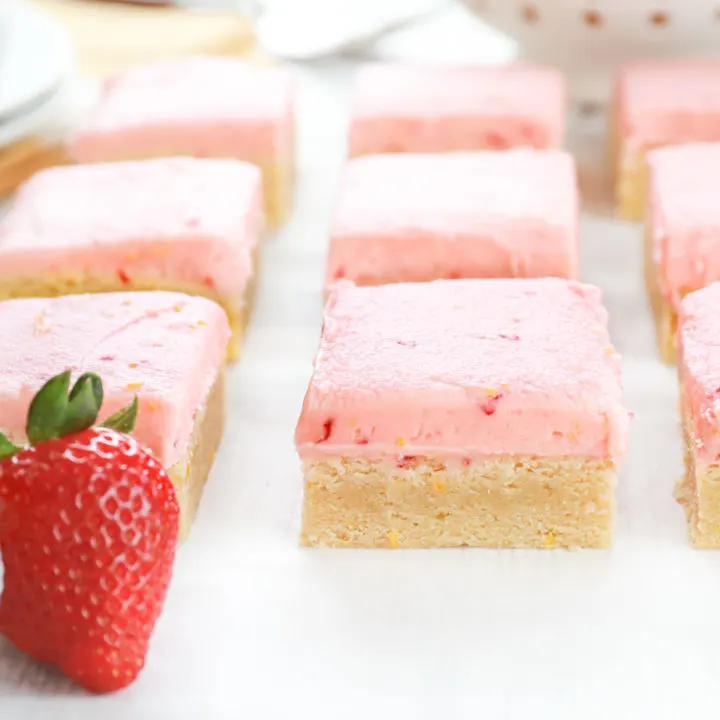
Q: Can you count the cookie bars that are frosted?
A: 9